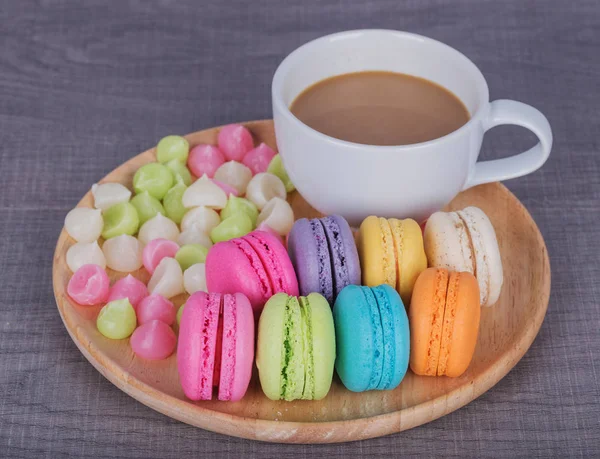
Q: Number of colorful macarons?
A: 8